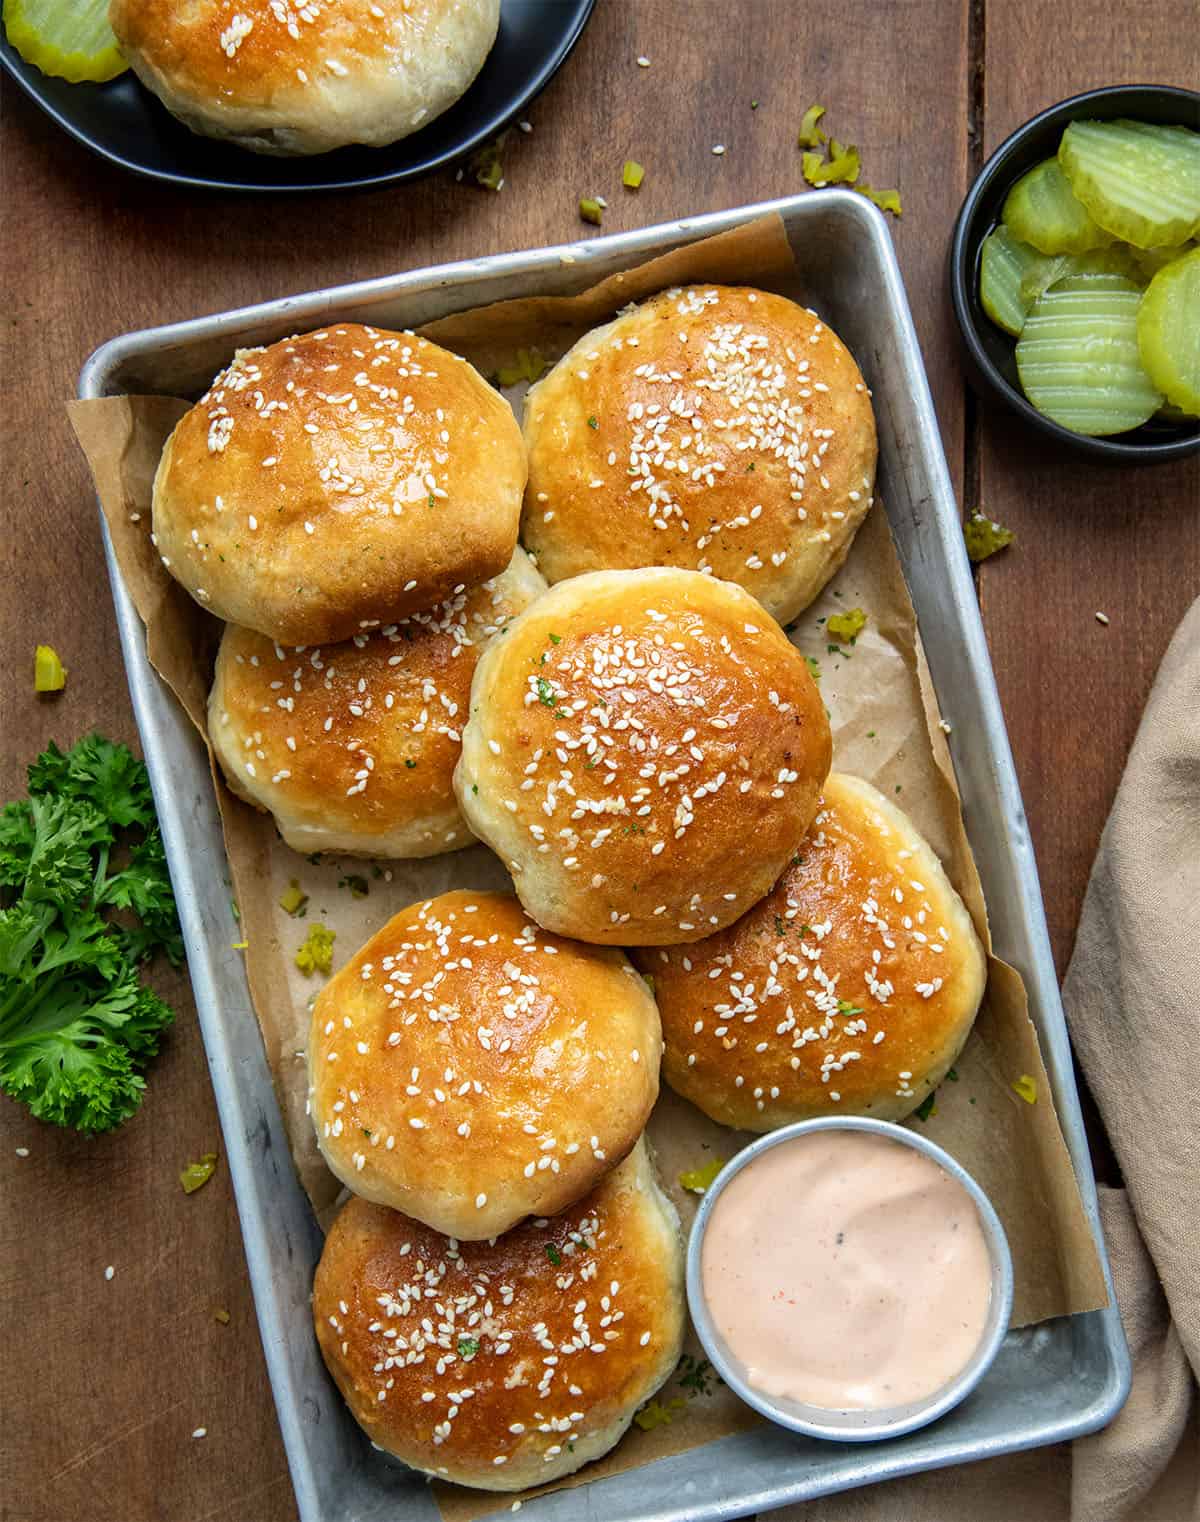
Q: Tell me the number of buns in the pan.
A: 7